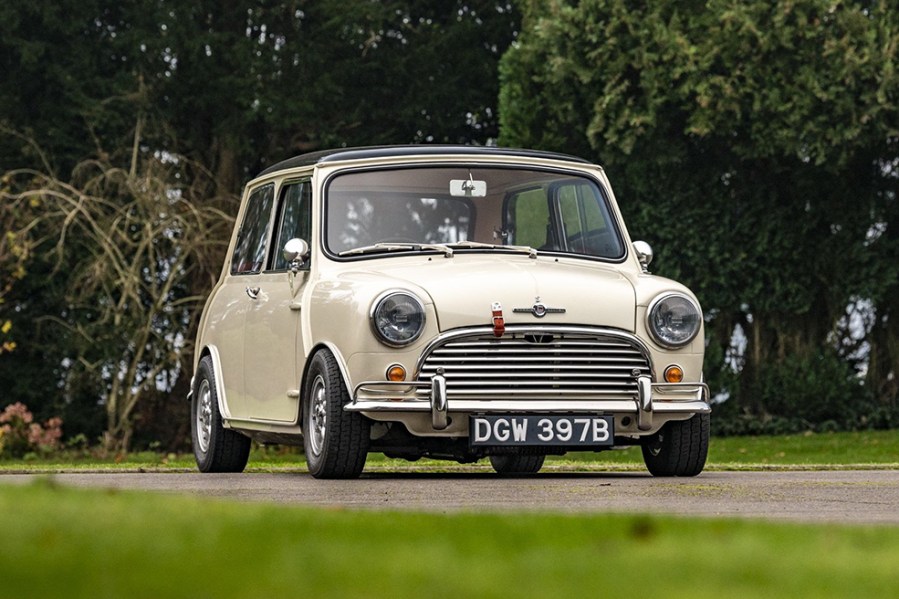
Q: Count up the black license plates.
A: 1